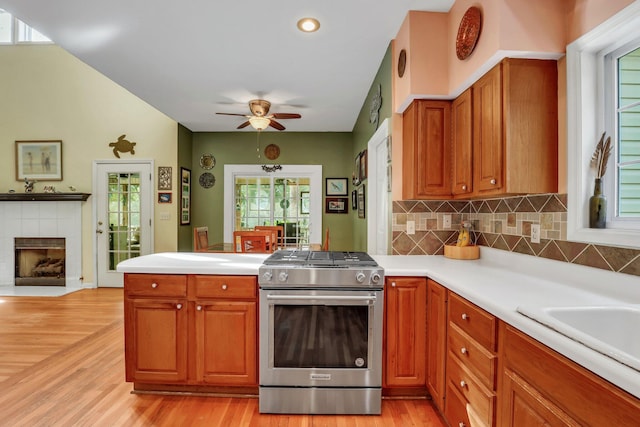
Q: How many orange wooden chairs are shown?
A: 4